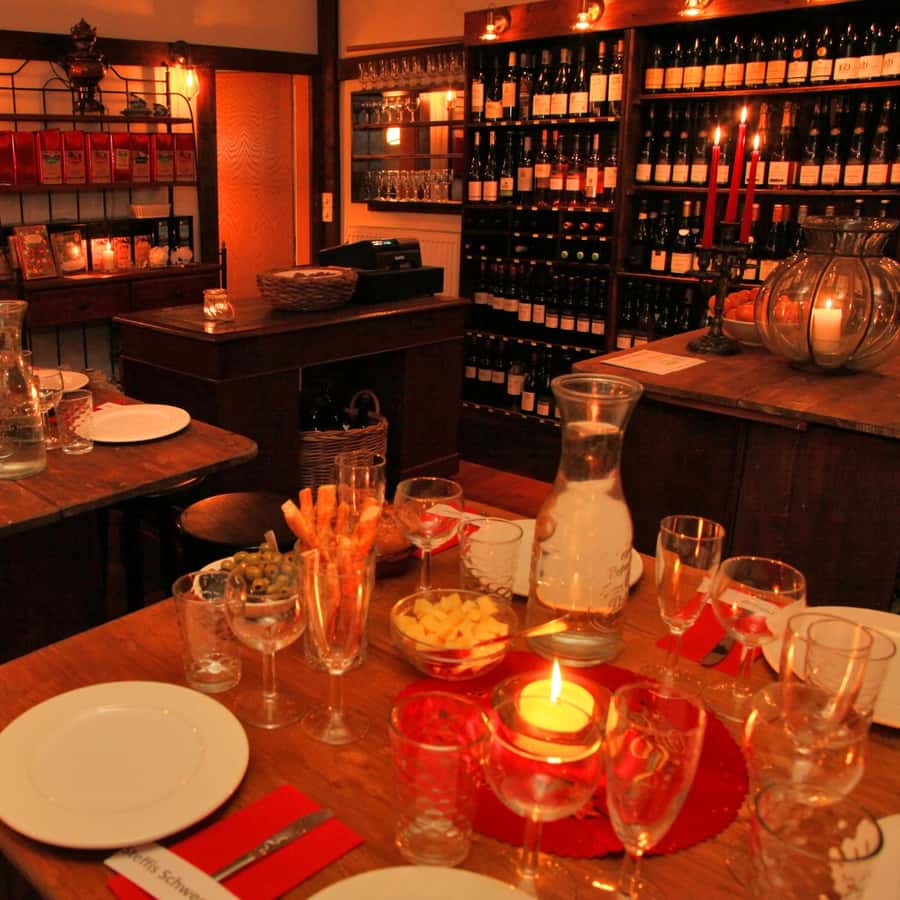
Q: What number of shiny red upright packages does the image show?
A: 9